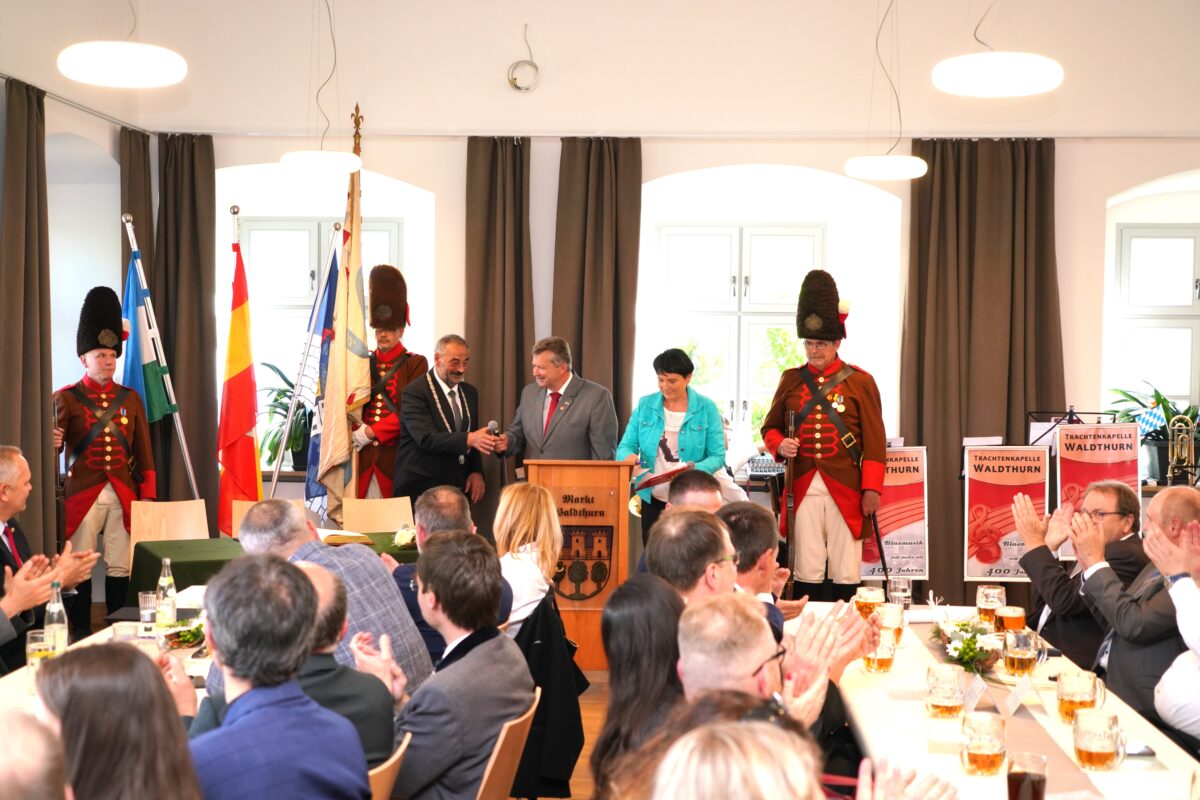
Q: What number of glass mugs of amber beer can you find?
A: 10